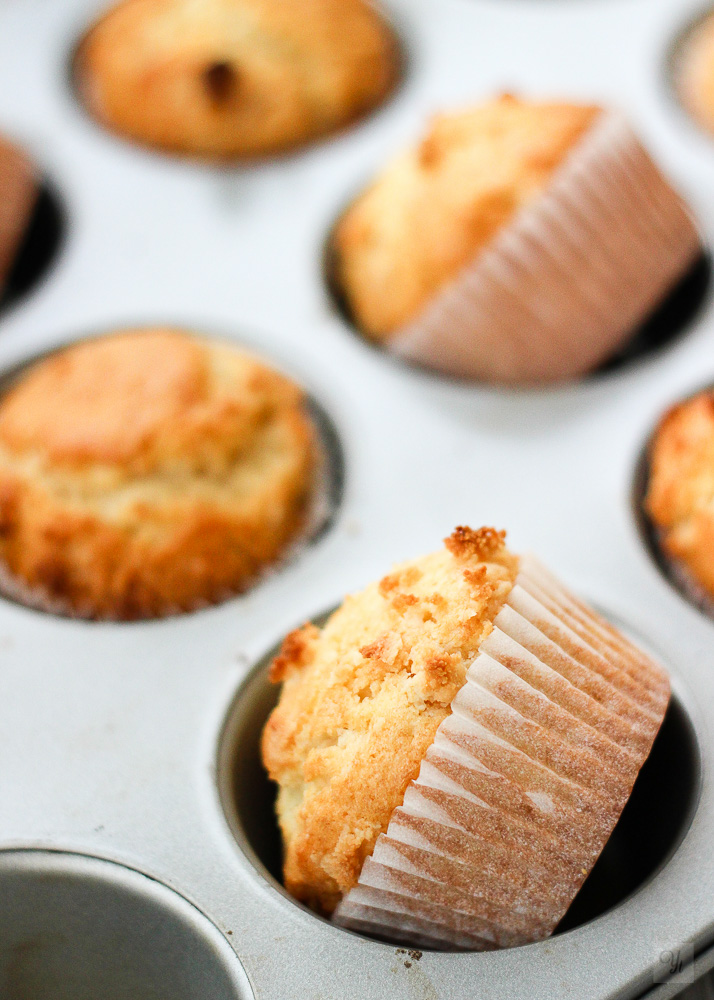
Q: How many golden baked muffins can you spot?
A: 7